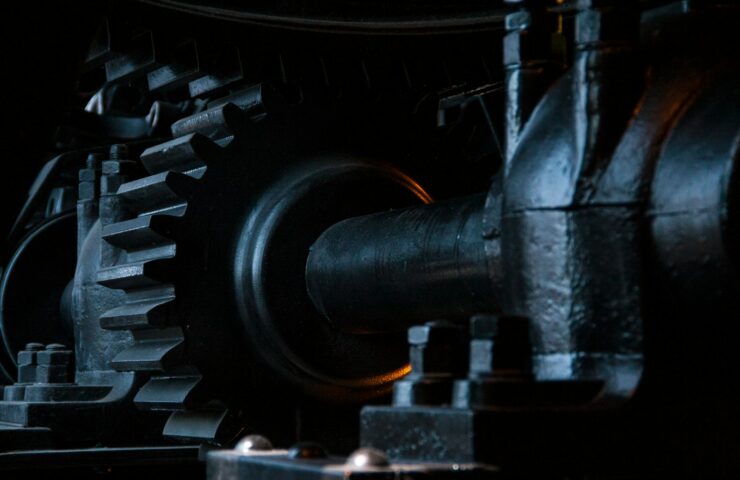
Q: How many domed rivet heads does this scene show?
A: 3